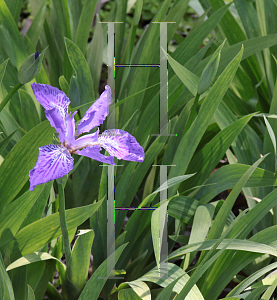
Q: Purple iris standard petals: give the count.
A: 3